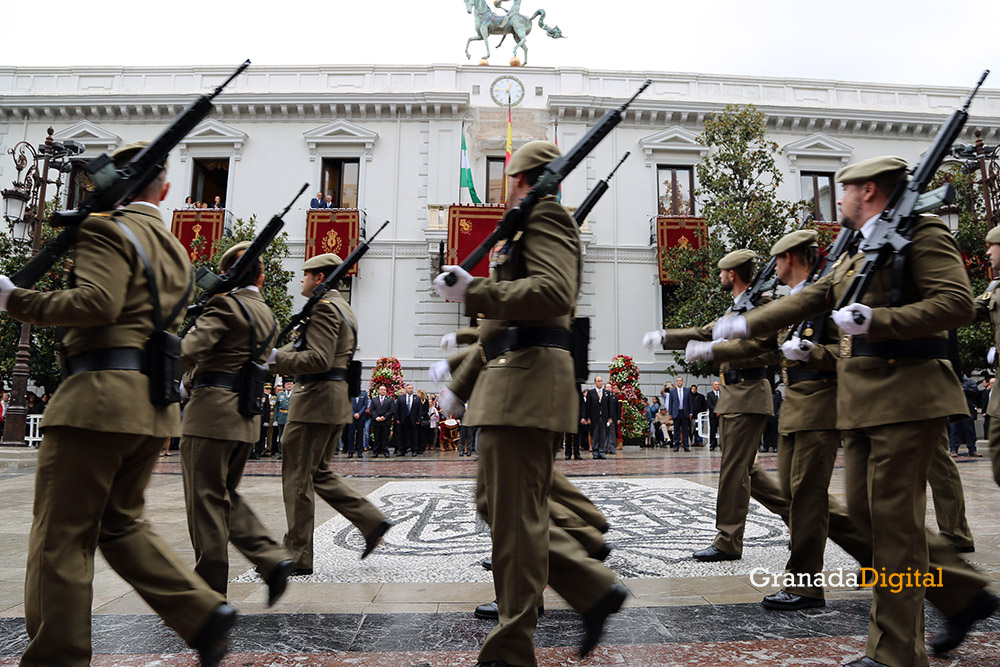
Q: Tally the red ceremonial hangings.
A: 5